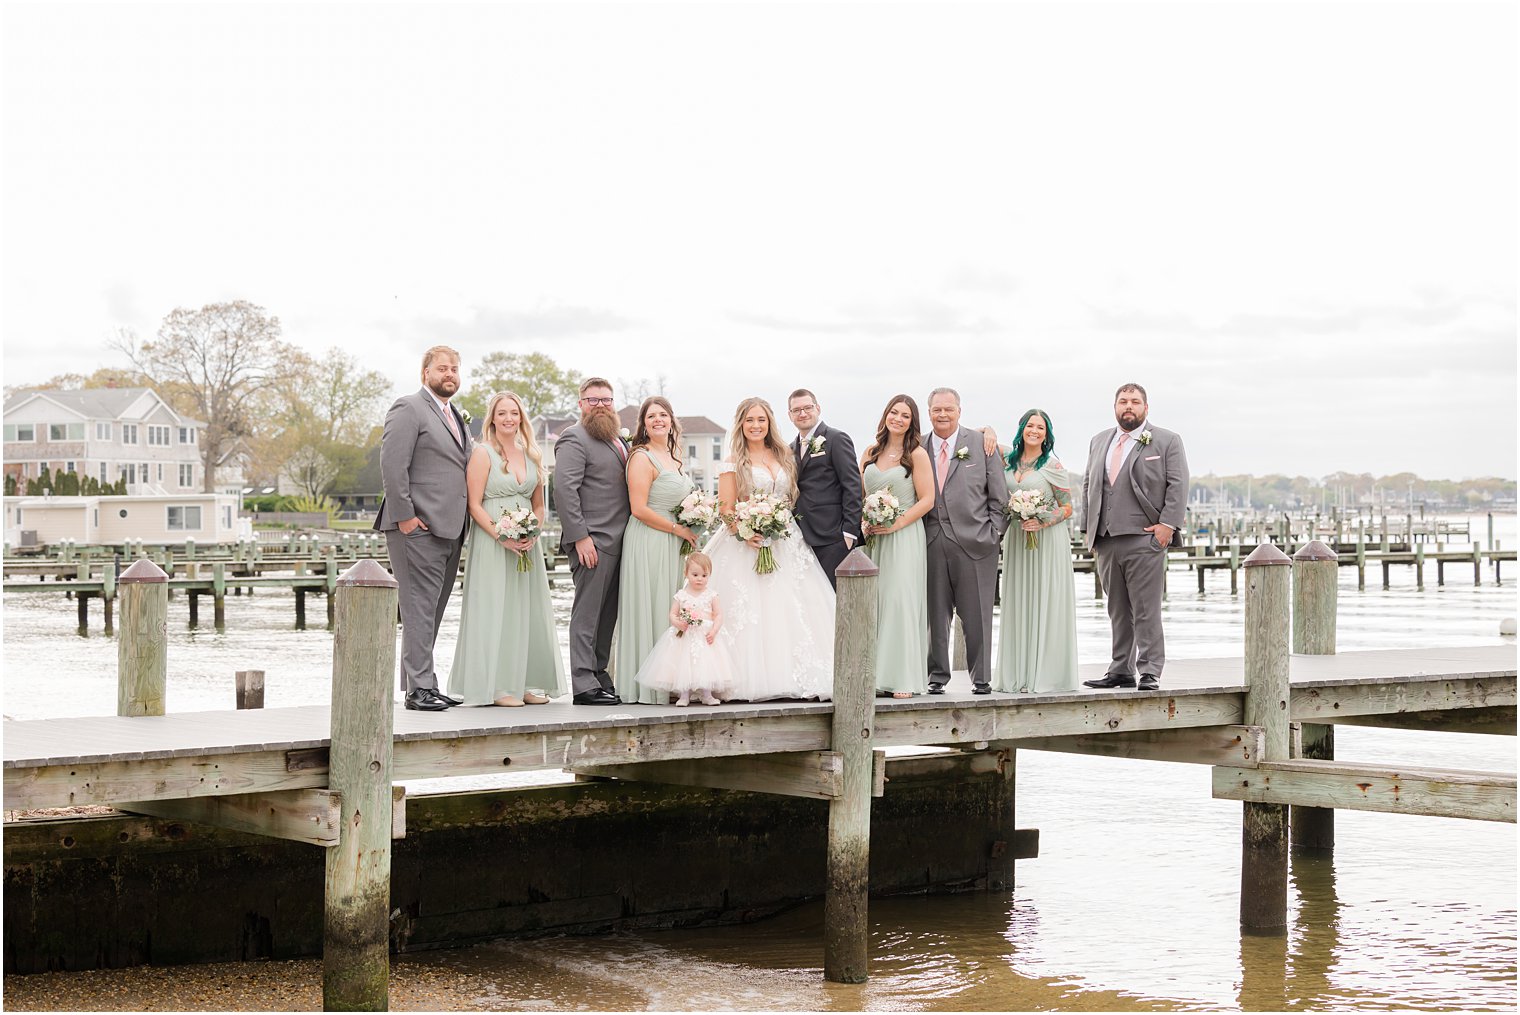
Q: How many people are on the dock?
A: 11